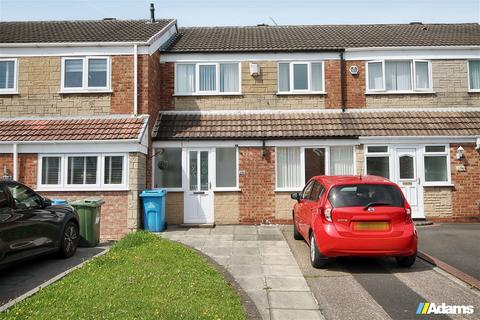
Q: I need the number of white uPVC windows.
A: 12